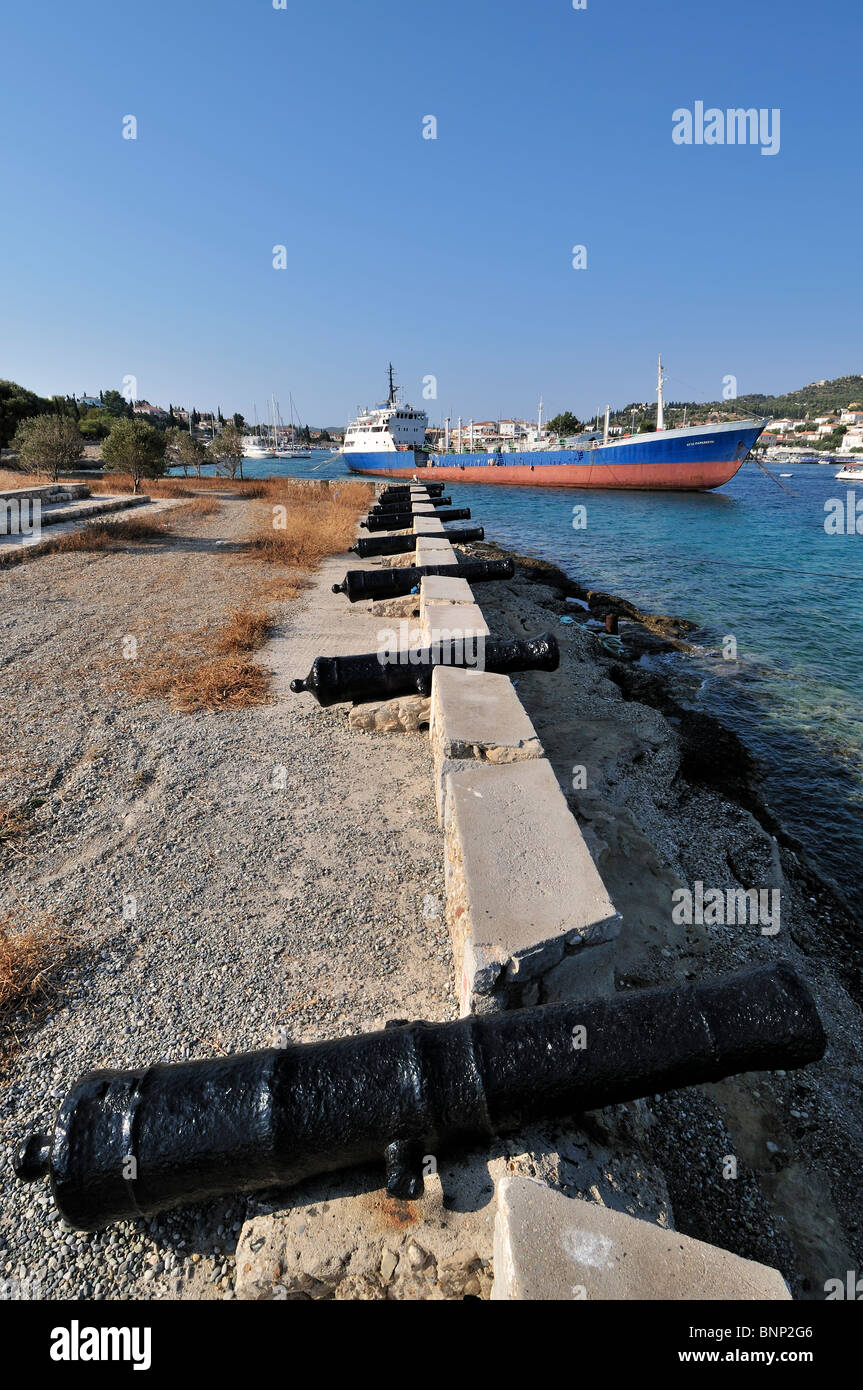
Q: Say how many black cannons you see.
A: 8